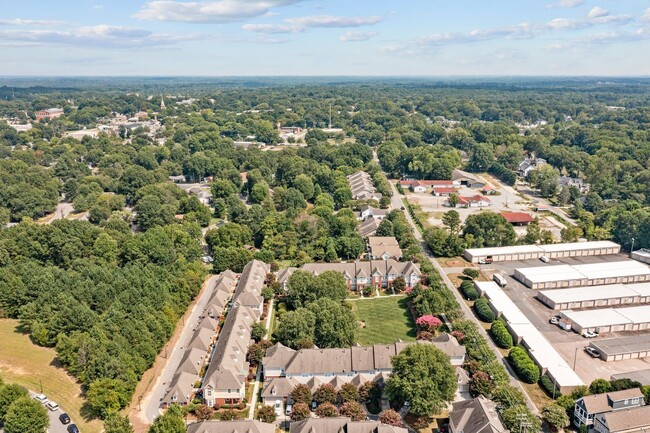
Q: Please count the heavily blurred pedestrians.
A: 0